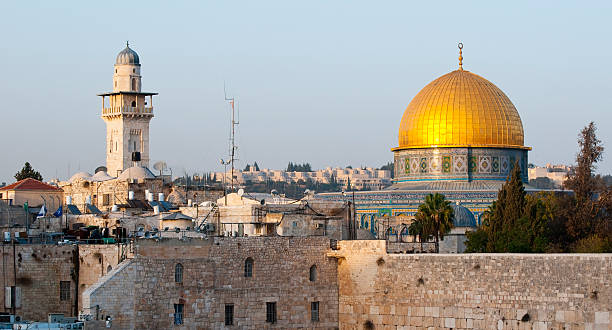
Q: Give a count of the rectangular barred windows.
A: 5